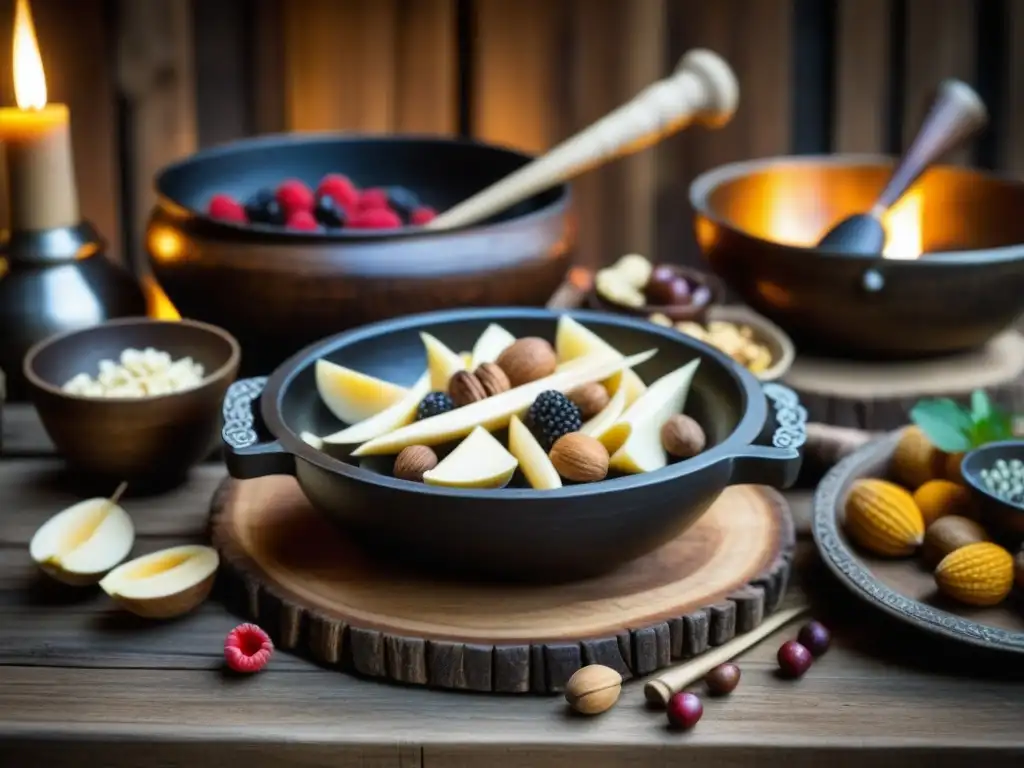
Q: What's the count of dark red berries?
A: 4